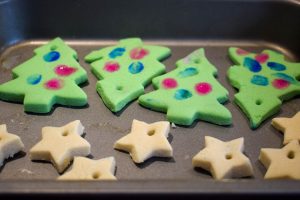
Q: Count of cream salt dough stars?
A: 7